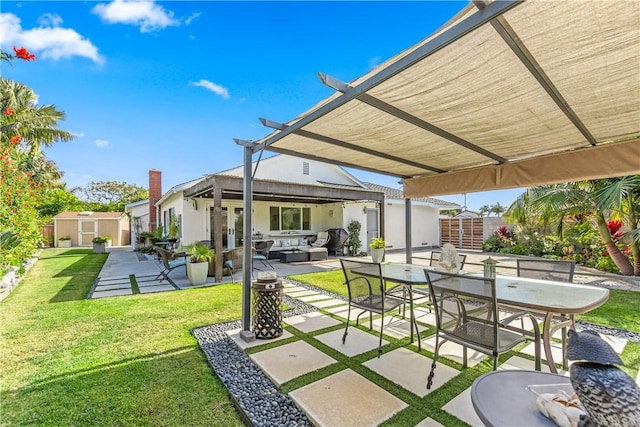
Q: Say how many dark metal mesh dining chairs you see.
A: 4